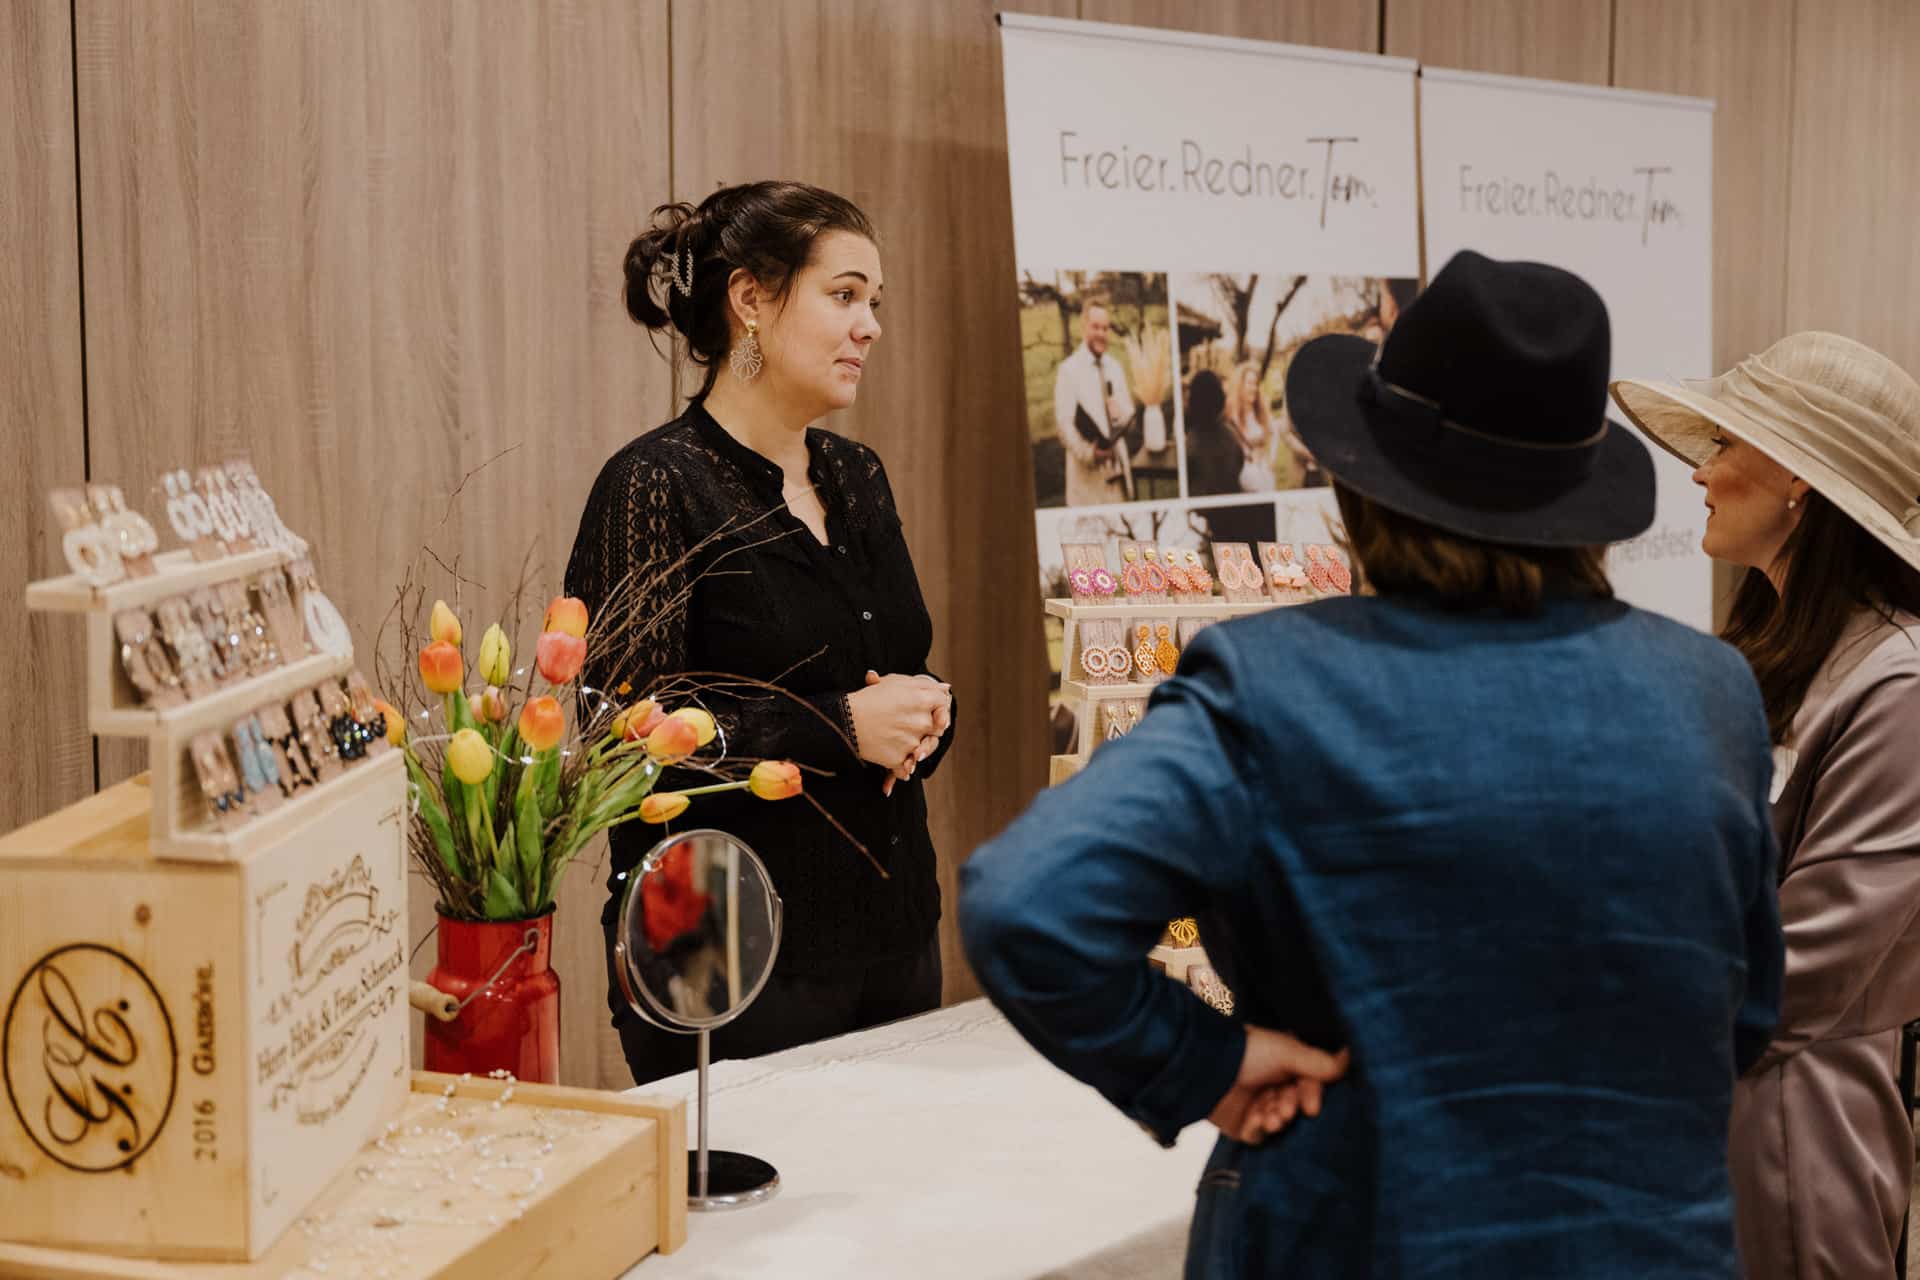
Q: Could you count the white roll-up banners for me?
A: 2